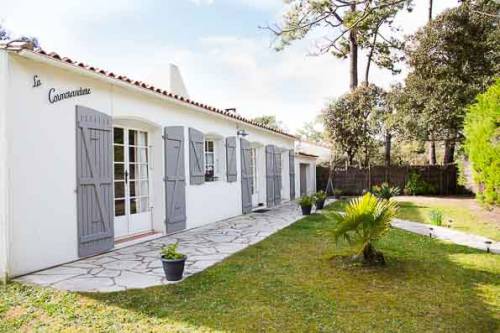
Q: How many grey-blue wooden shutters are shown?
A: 8